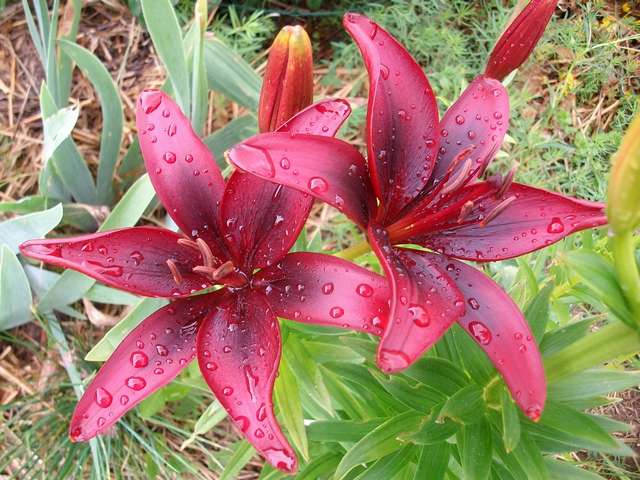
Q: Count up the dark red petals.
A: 12